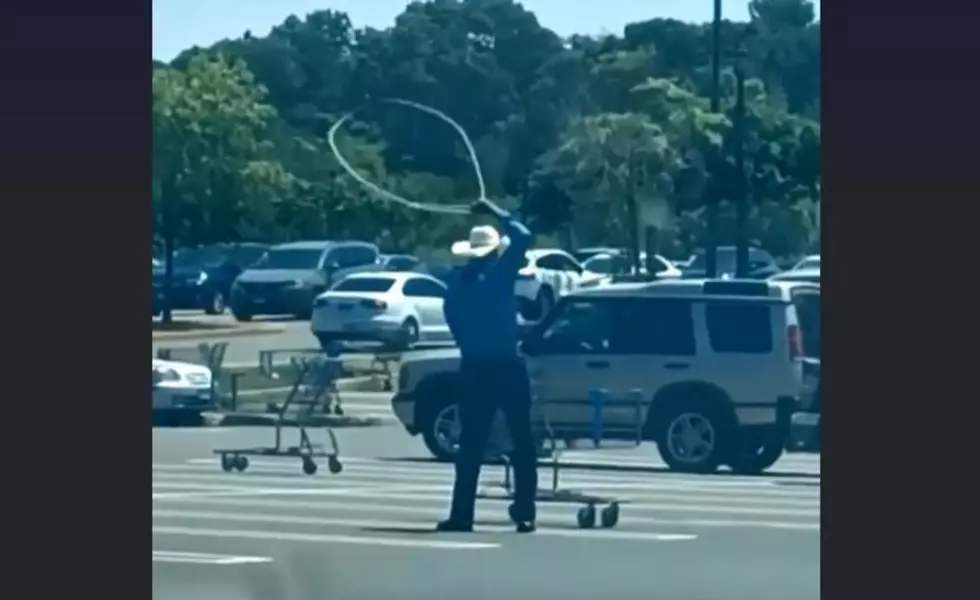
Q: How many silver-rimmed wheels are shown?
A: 2